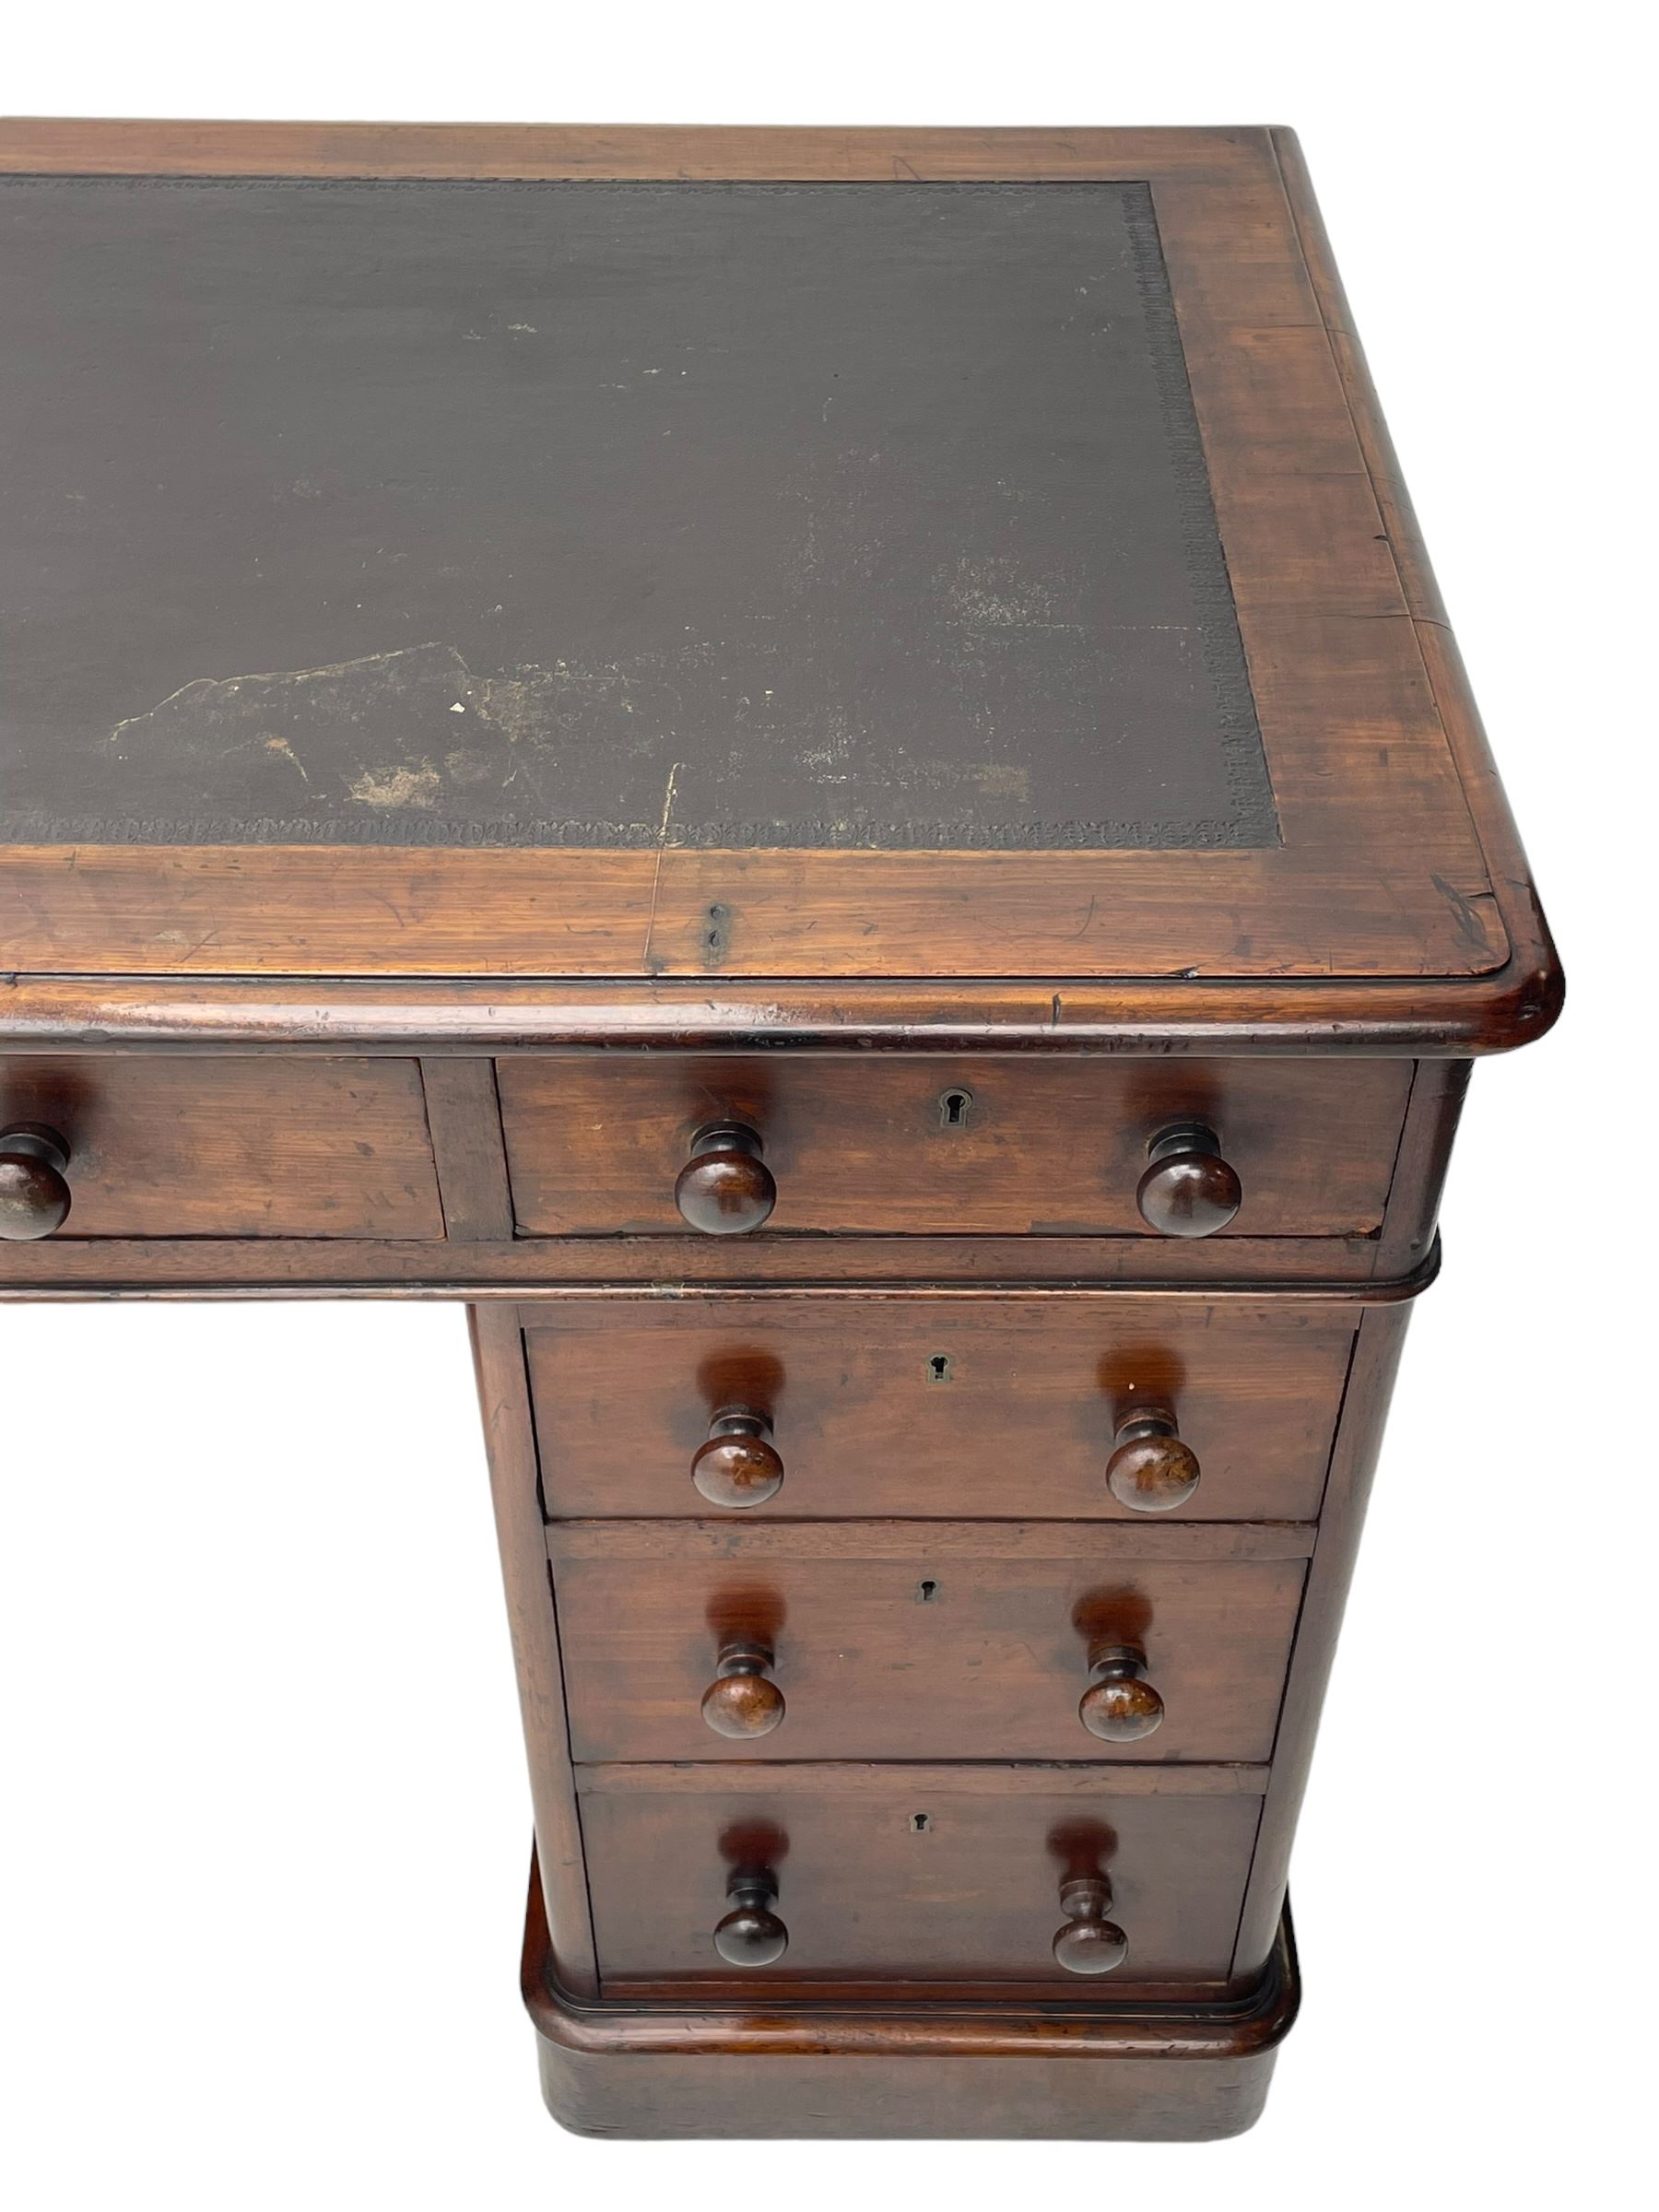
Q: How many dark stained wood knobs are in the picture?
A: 9